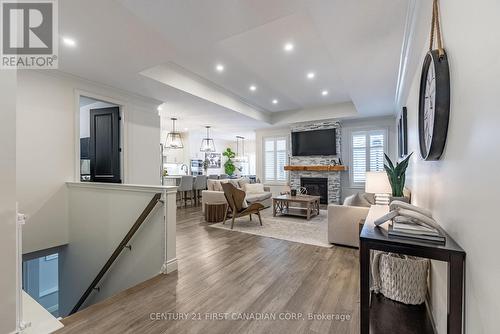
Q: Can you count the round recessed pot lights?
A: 7